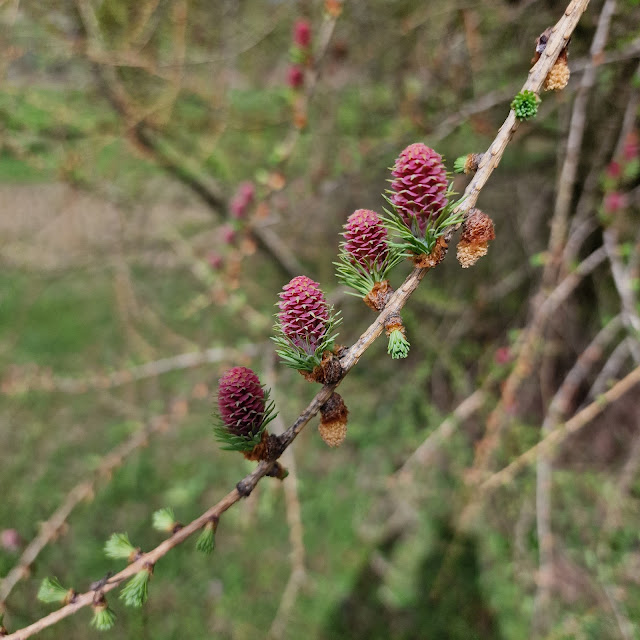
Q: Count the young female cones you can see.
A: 4